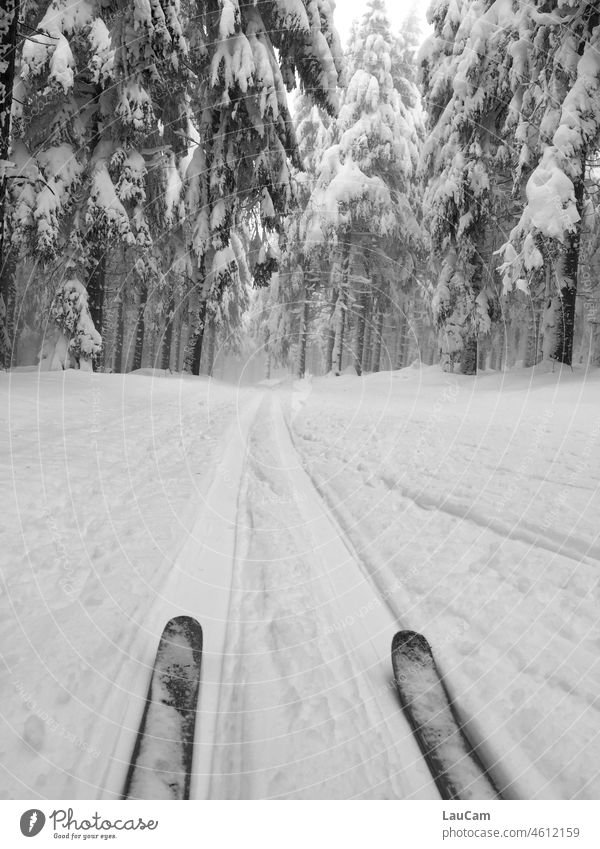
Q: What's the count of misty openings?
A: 1